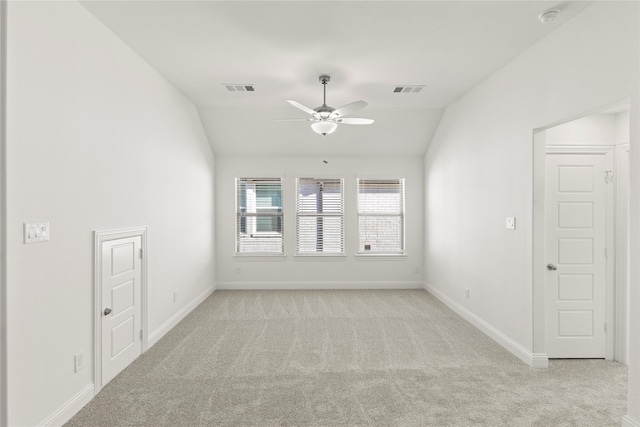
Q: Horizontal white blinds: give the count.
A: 3